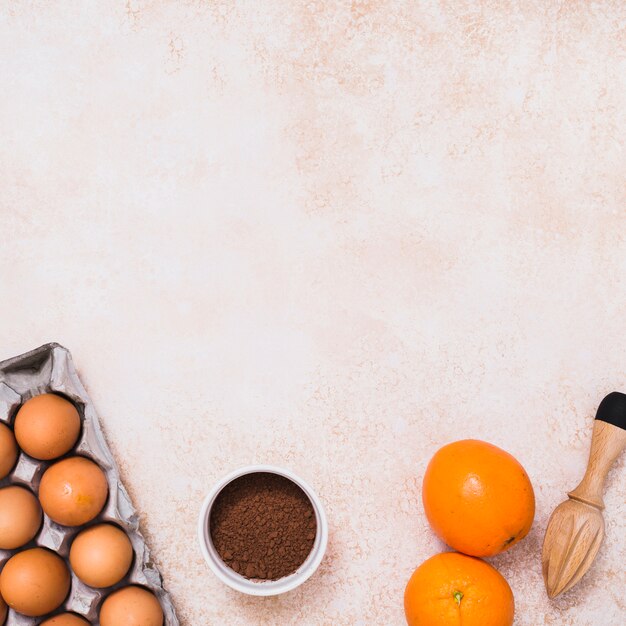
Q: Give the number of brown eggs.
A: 9